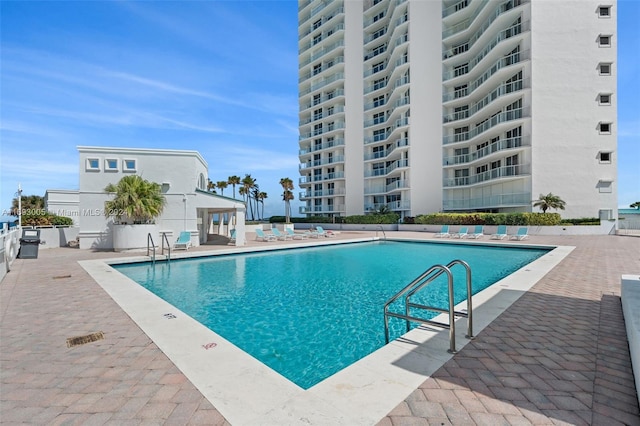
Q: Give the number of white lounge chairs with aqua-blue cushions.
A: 11